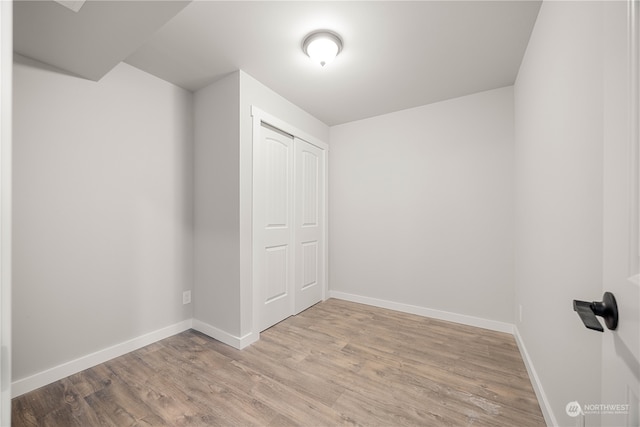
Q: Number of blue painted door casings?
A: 0